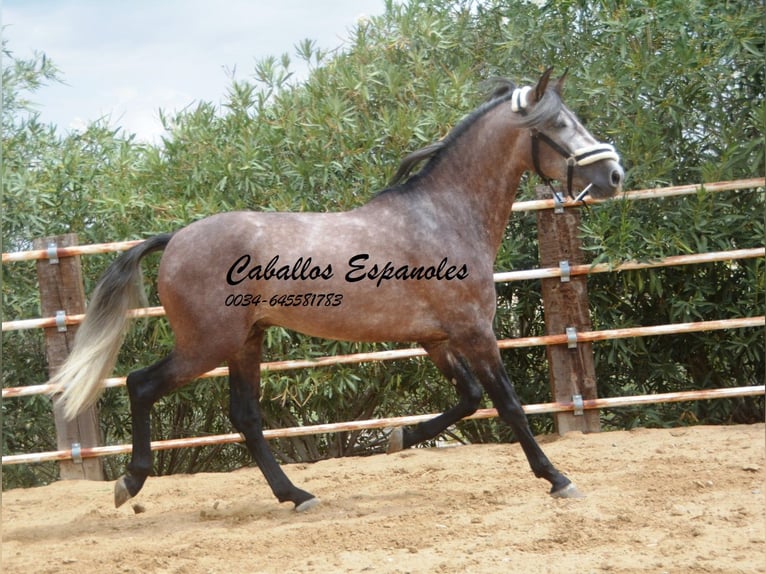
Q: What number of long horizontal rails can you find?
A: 4